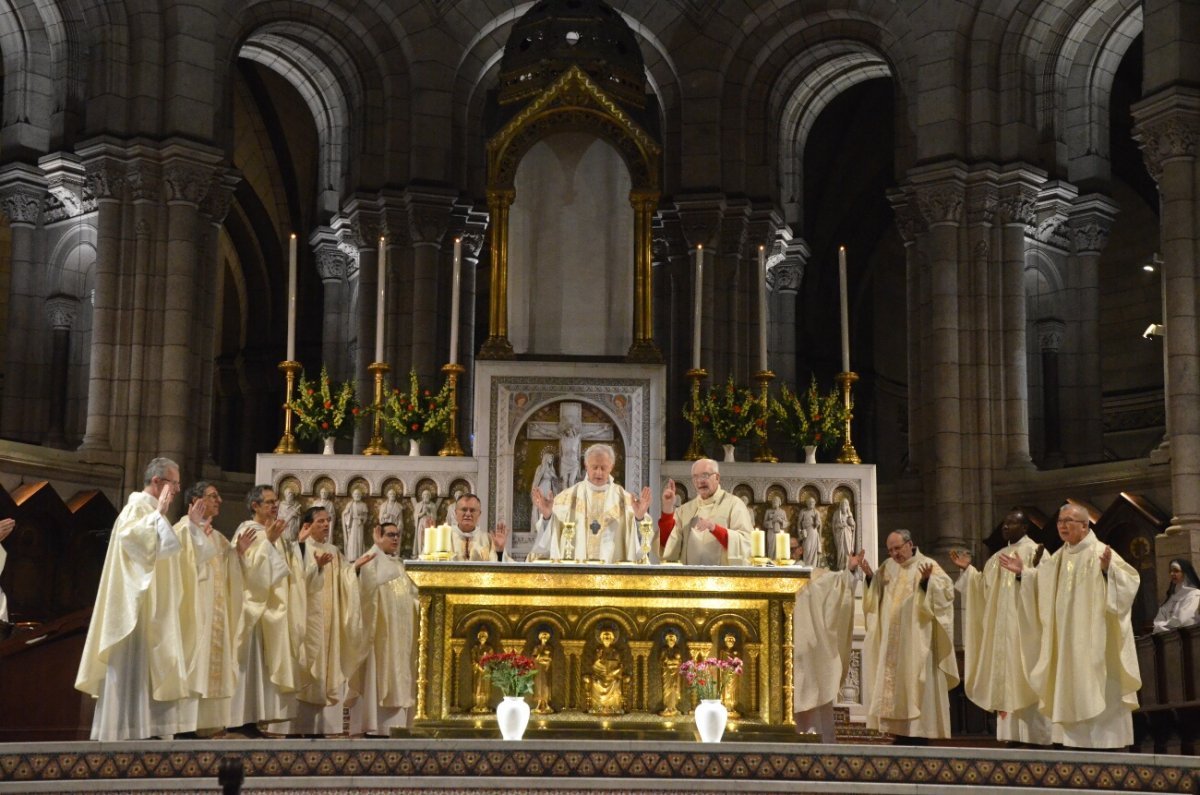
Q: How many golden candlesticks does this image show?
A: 6